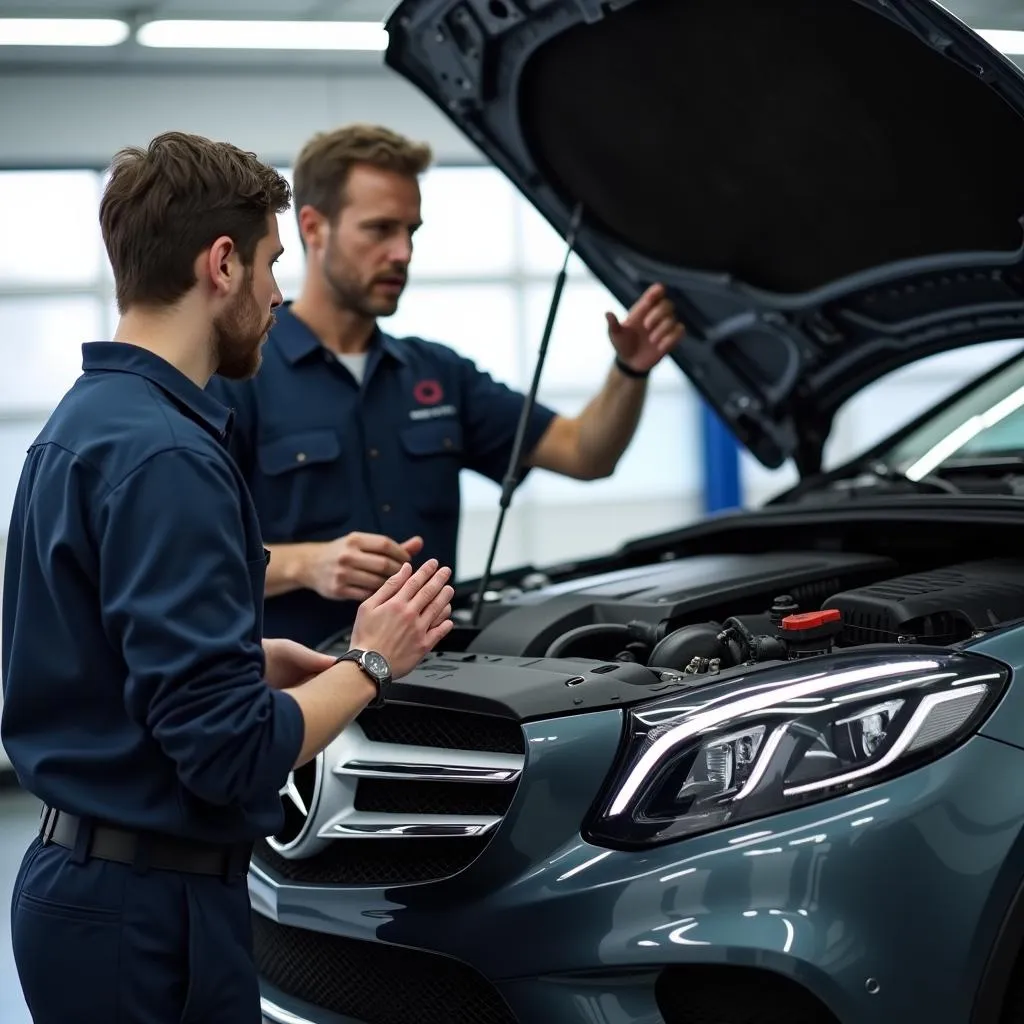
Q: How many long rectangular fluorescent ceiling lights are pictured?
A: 3